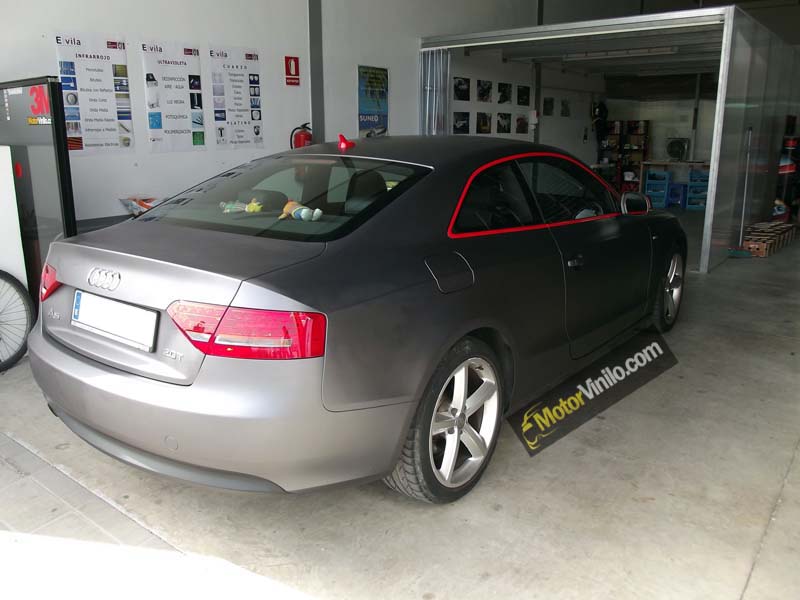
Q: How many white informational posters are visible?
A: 3